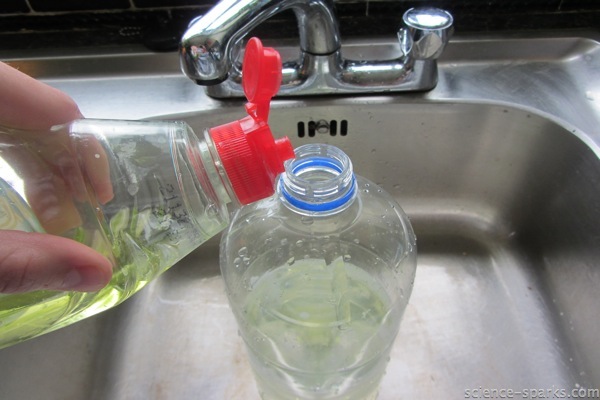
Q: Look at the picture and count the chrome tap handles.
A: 1